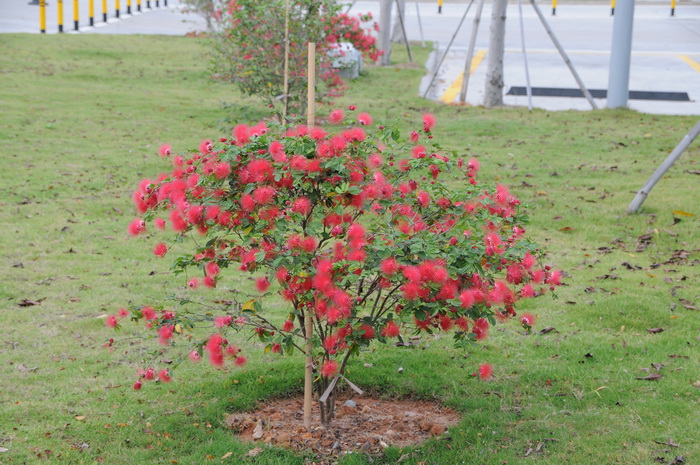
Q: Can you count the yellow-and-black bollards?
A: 15